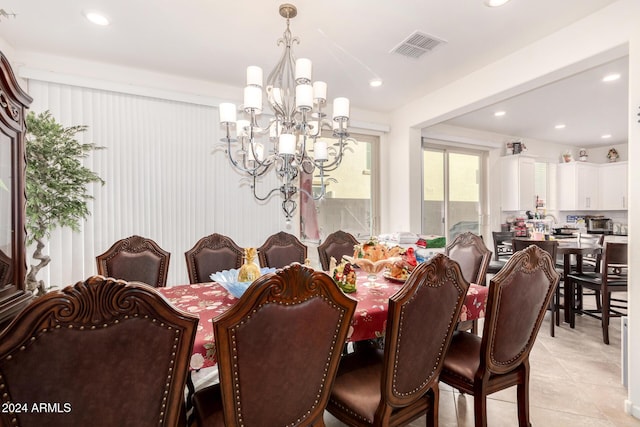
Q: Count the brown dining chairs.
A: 9